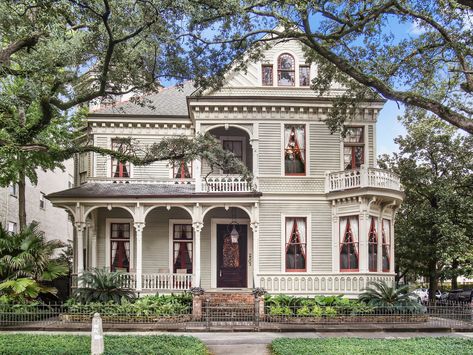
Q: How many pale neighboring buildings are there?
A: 1